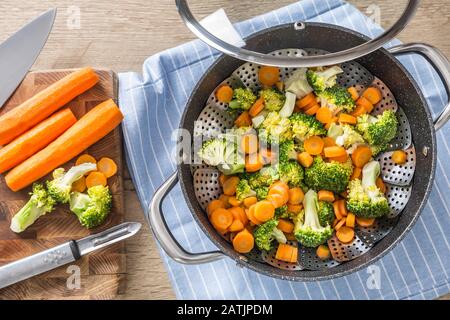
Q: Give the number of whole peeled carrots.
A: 3